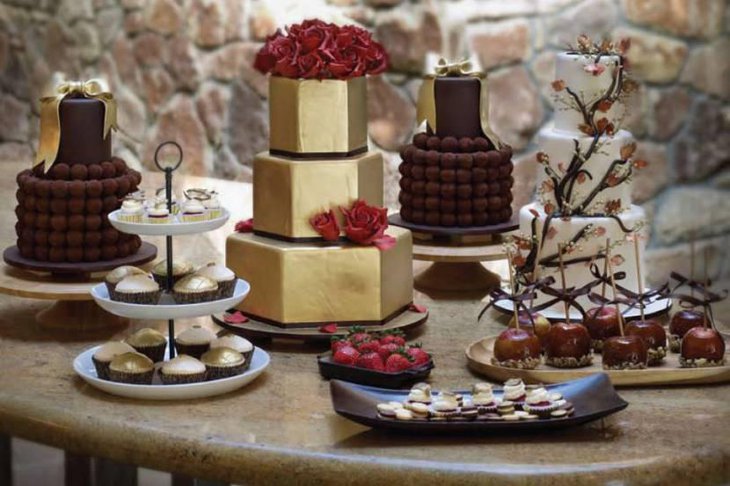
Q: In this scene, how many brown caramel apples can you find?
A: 8